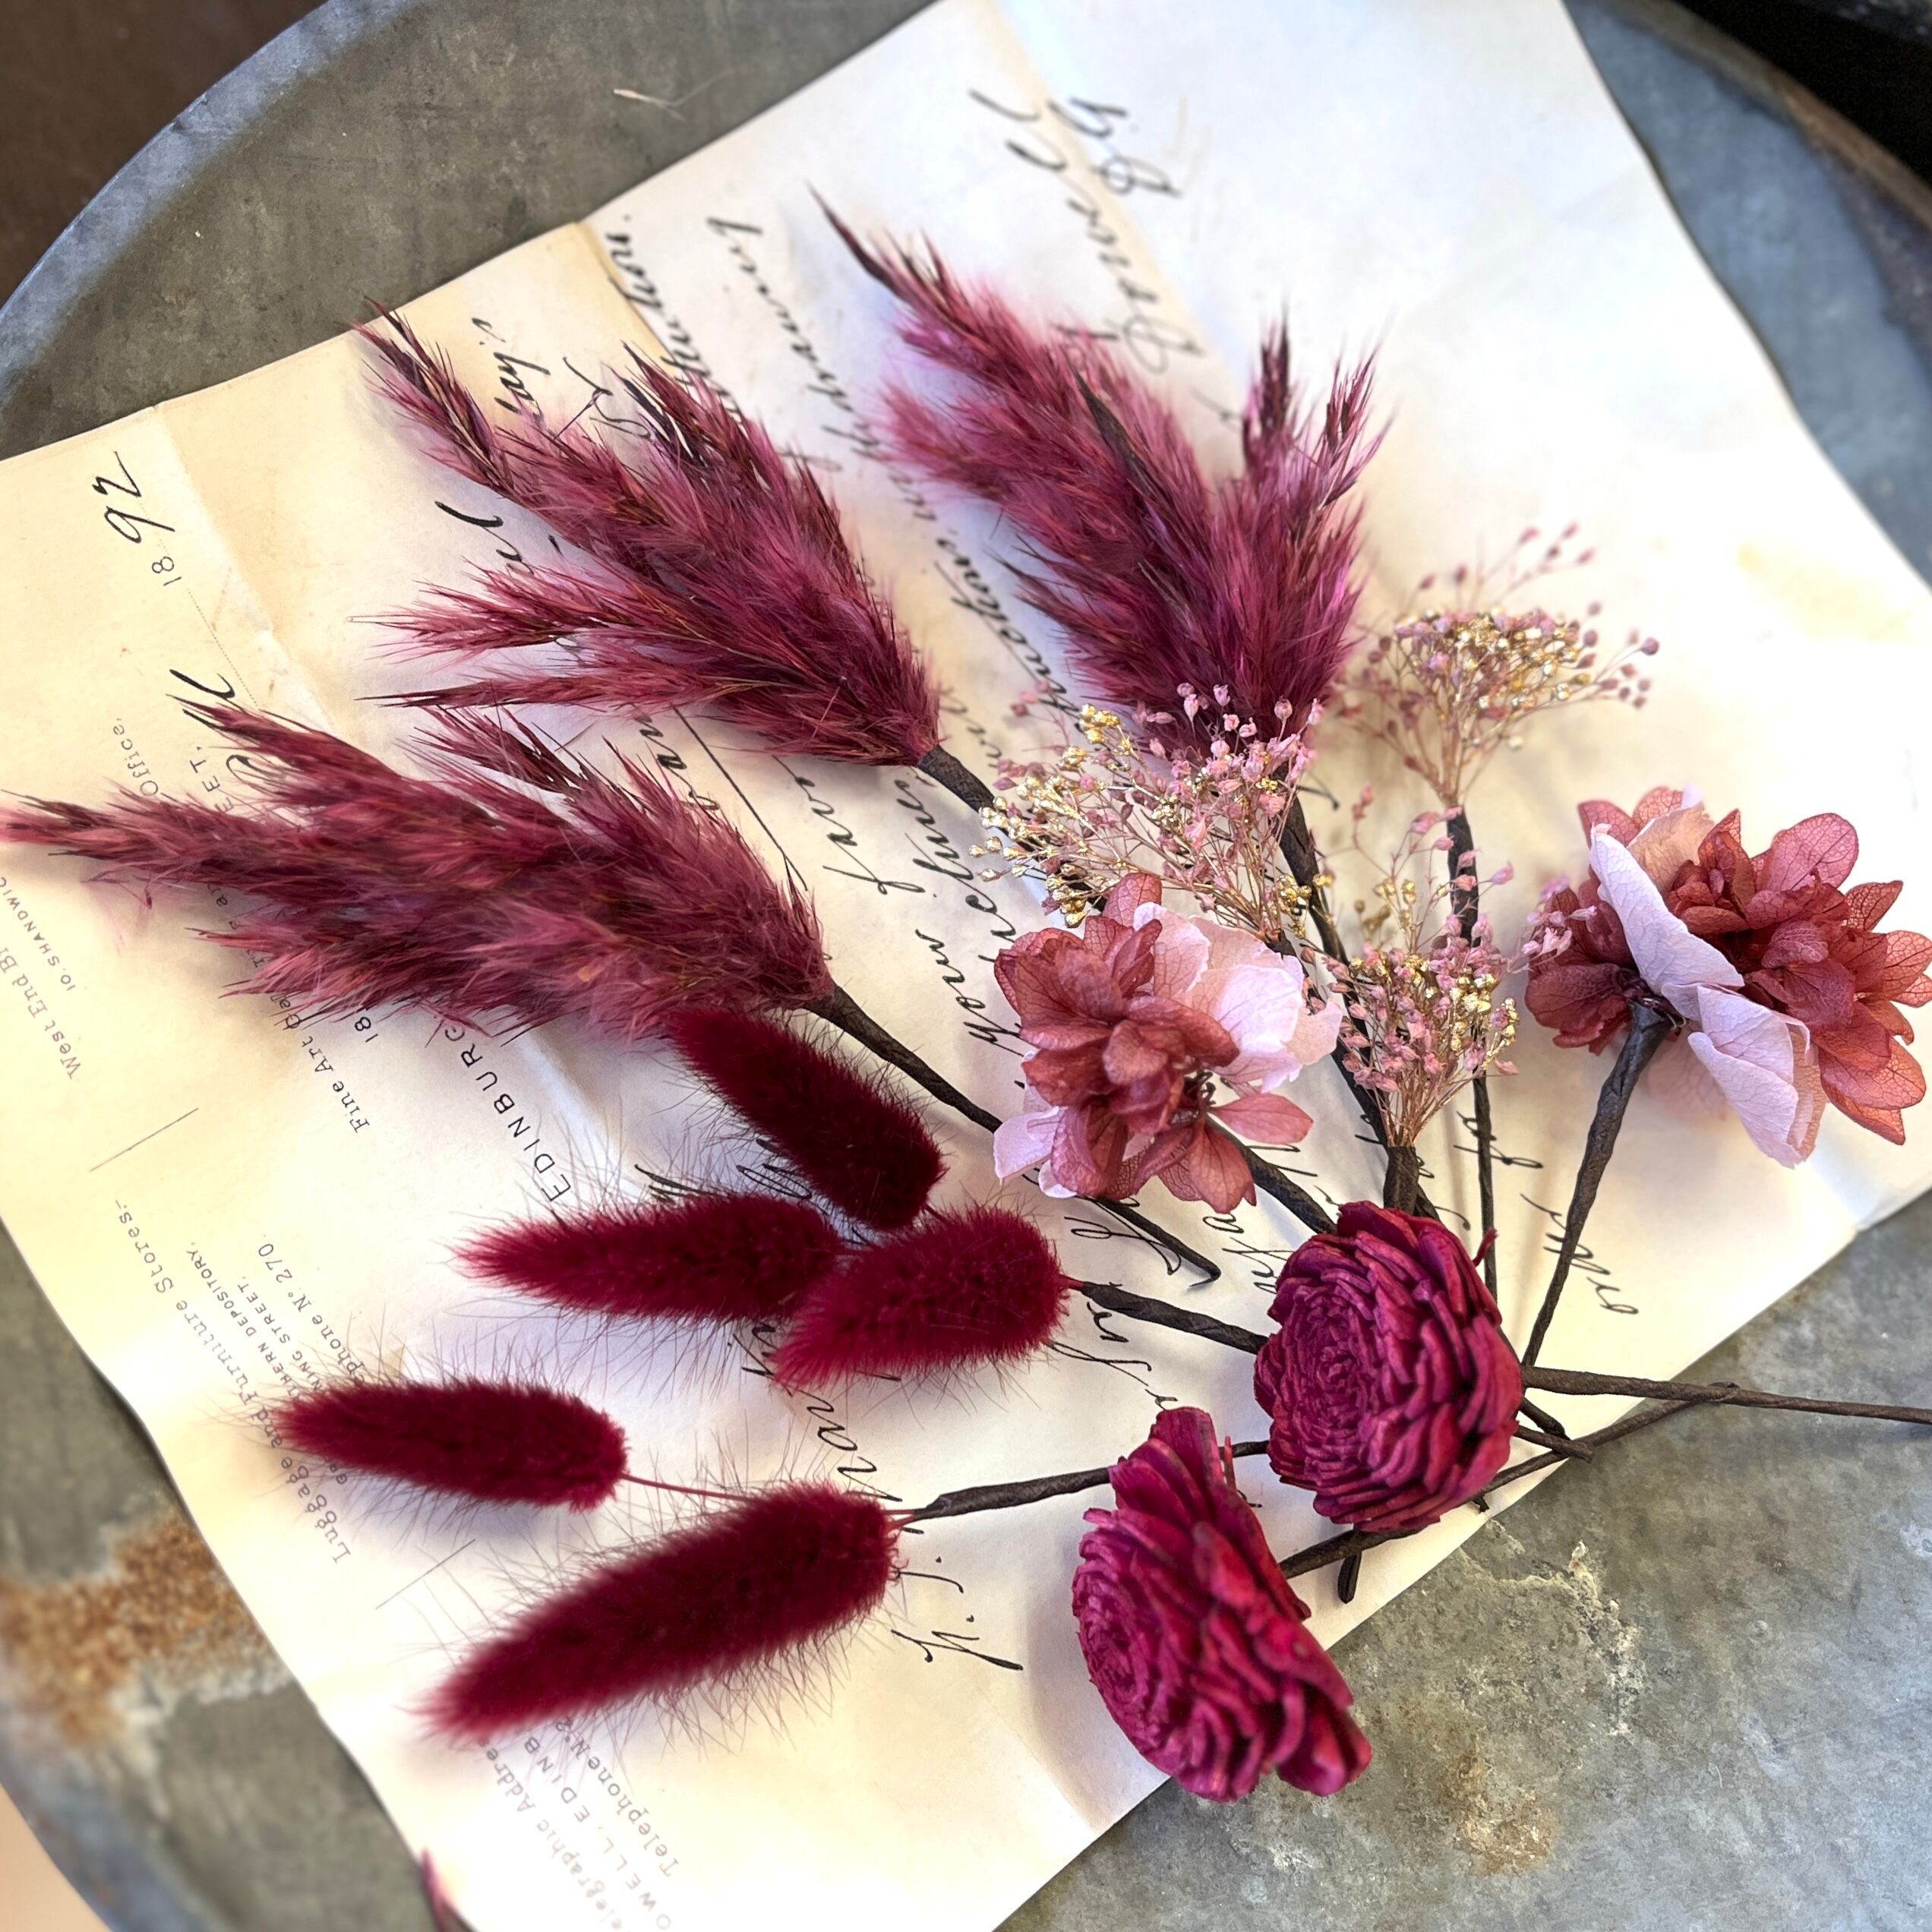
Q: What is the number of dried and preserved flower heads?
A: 15